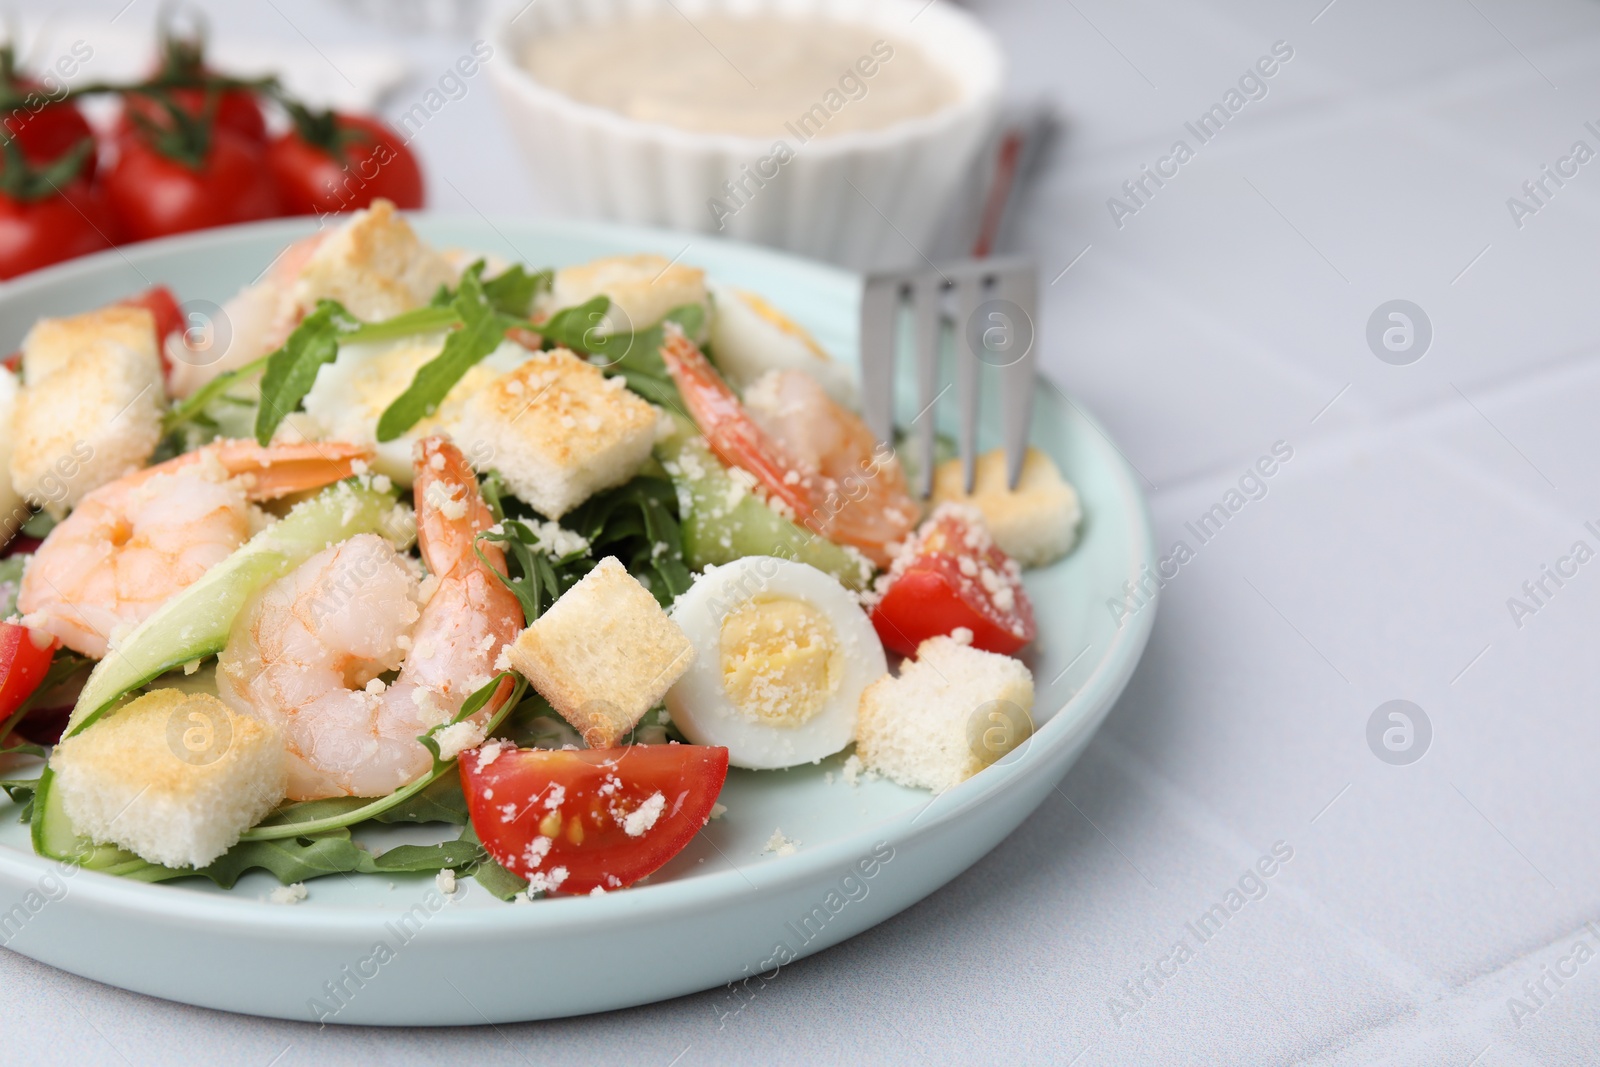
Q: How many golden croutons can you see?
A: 9